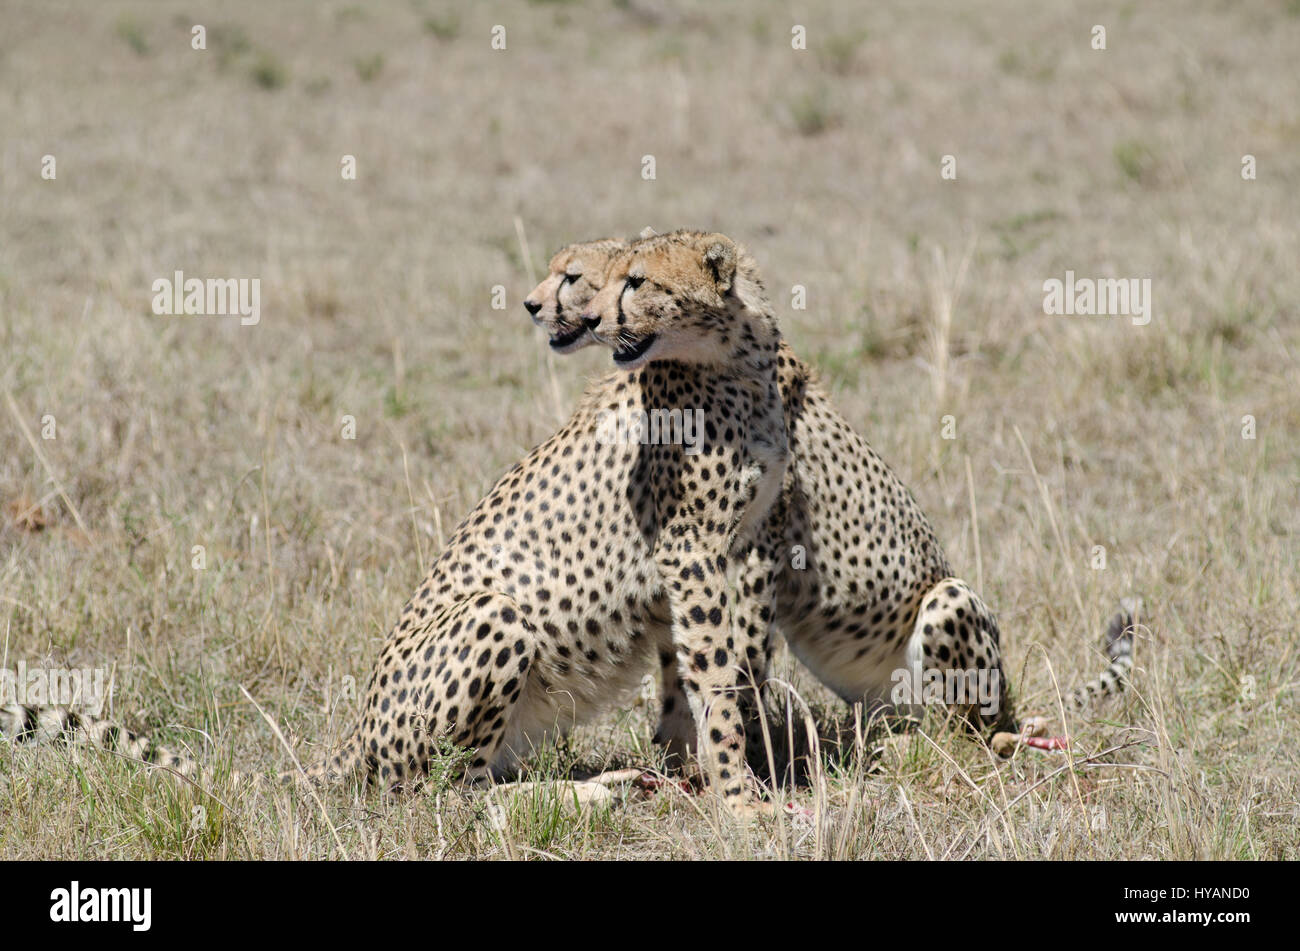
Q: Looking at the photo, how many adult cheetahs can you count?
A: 2